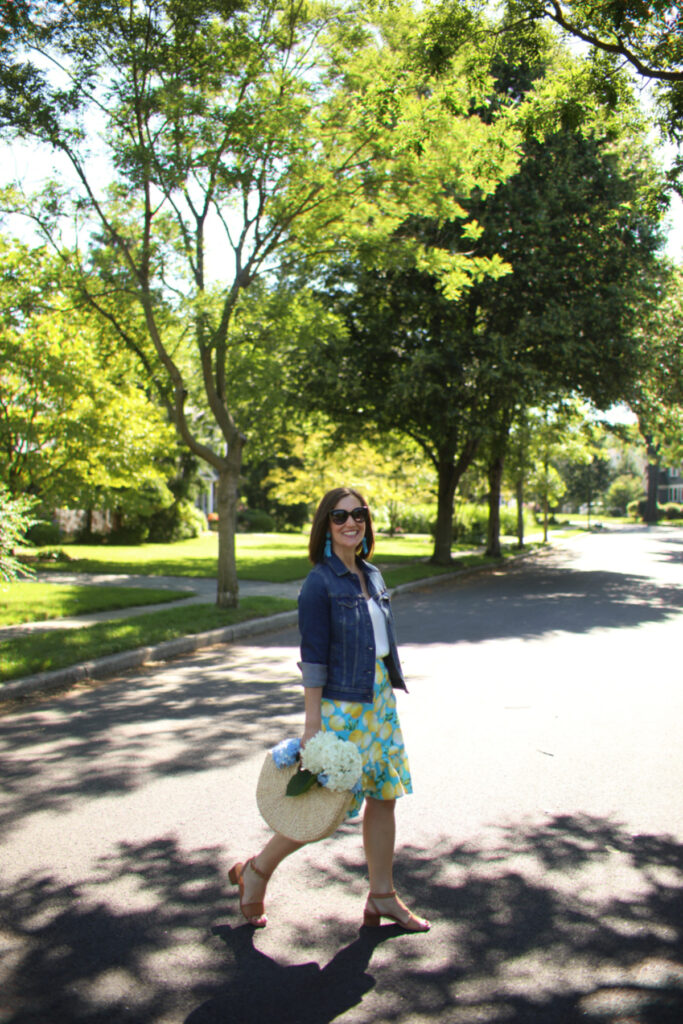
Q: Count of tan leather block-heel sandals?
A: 2